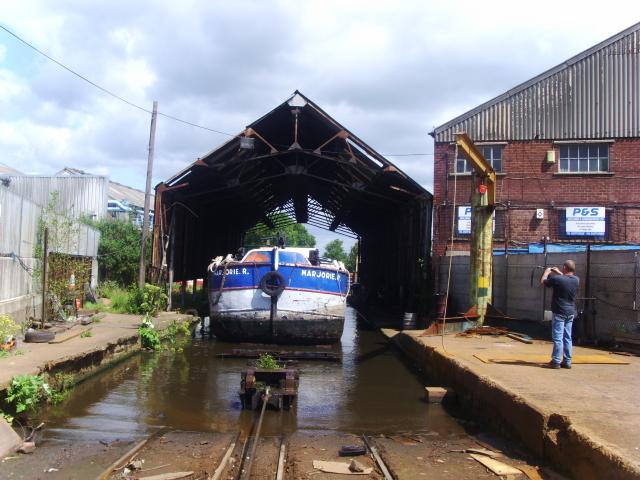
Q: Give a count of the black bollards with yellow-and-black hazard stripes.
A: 0